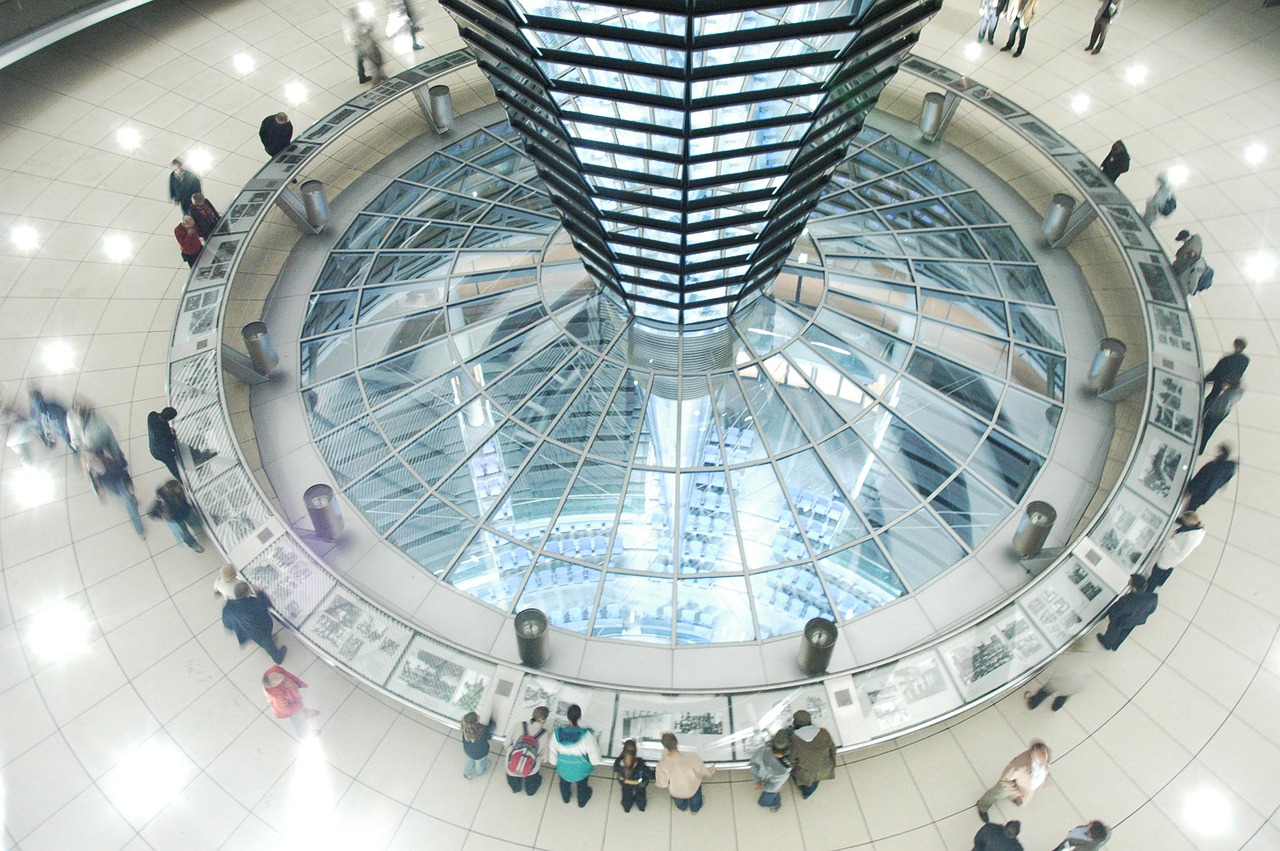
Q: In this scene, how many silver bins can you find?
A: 10